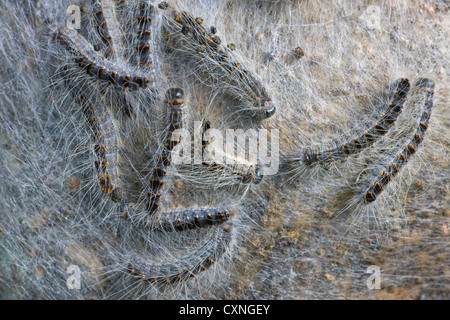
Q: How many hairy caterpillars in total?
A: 11